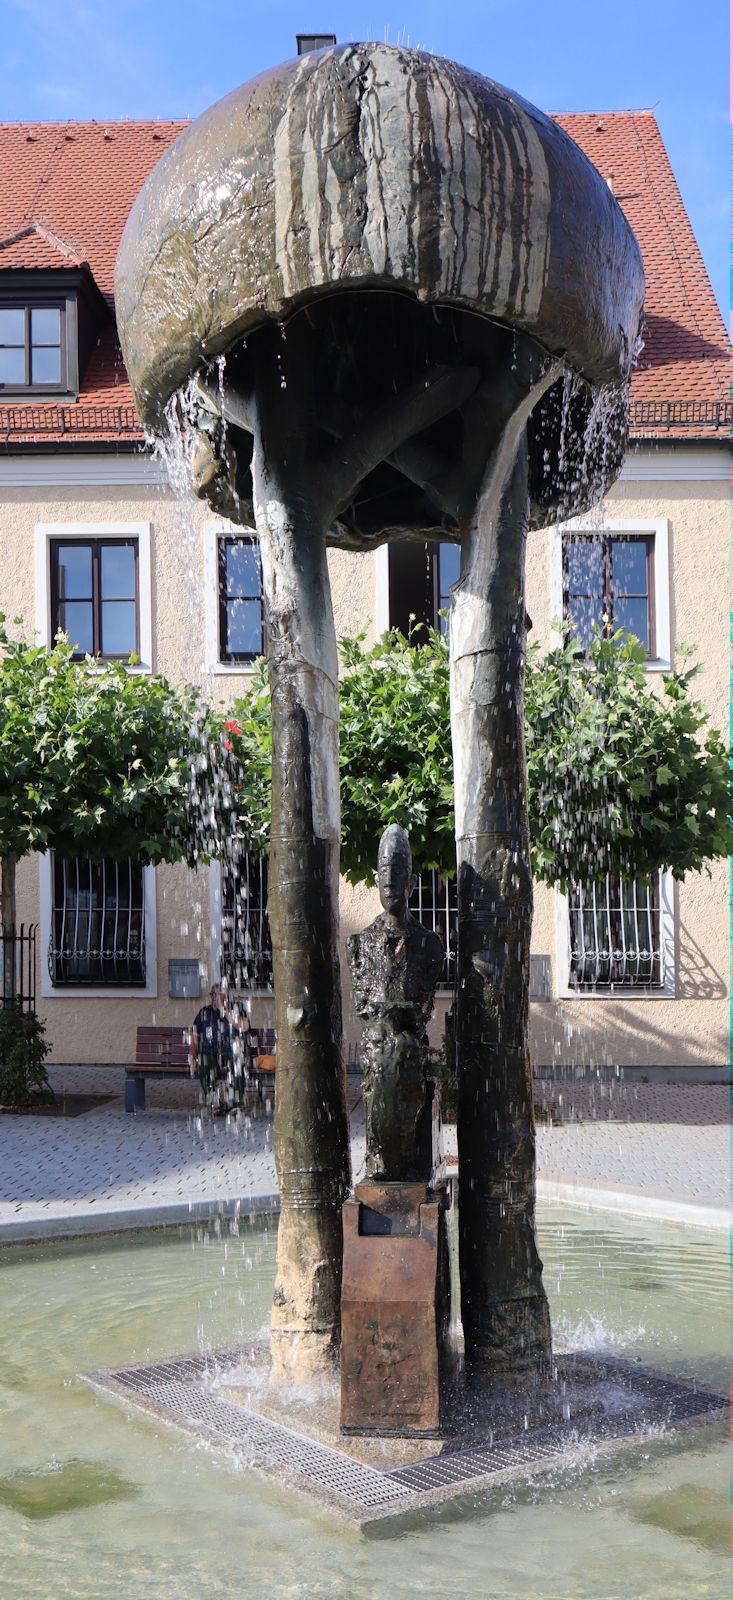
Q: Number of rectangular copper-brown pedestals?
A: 1